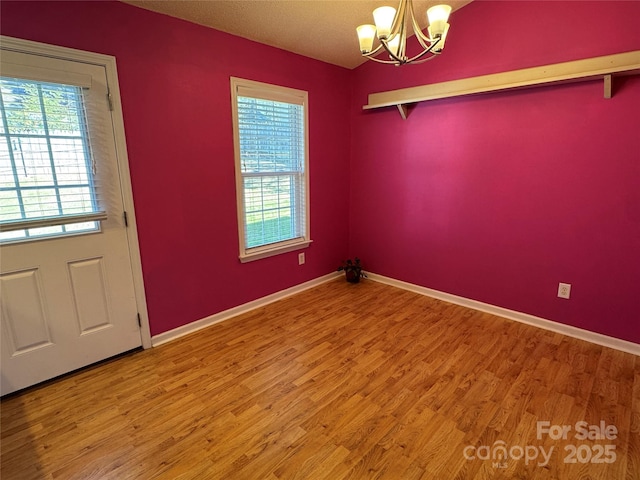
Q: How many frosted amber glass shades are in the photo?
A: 5